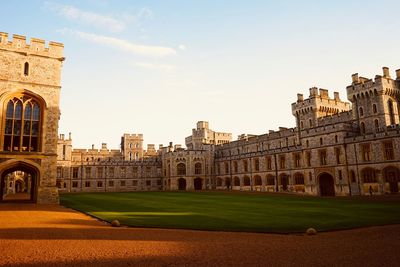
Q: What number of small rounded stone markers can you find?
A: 2